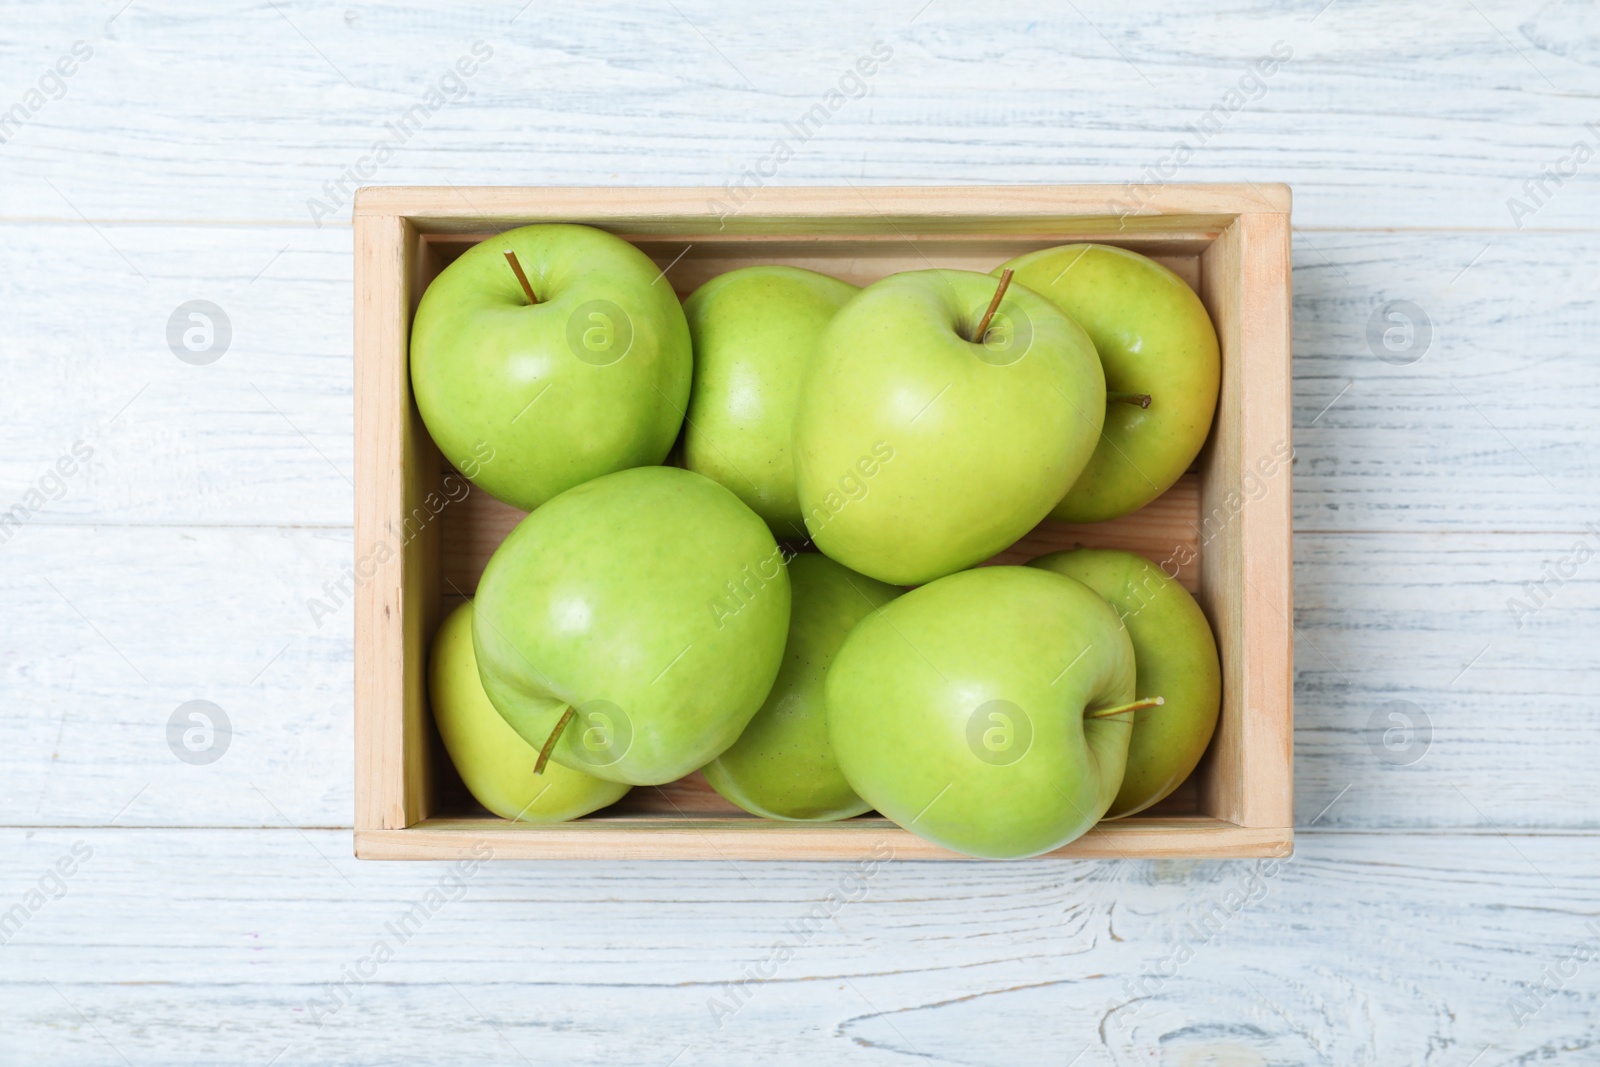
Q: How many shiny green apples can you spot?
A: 9